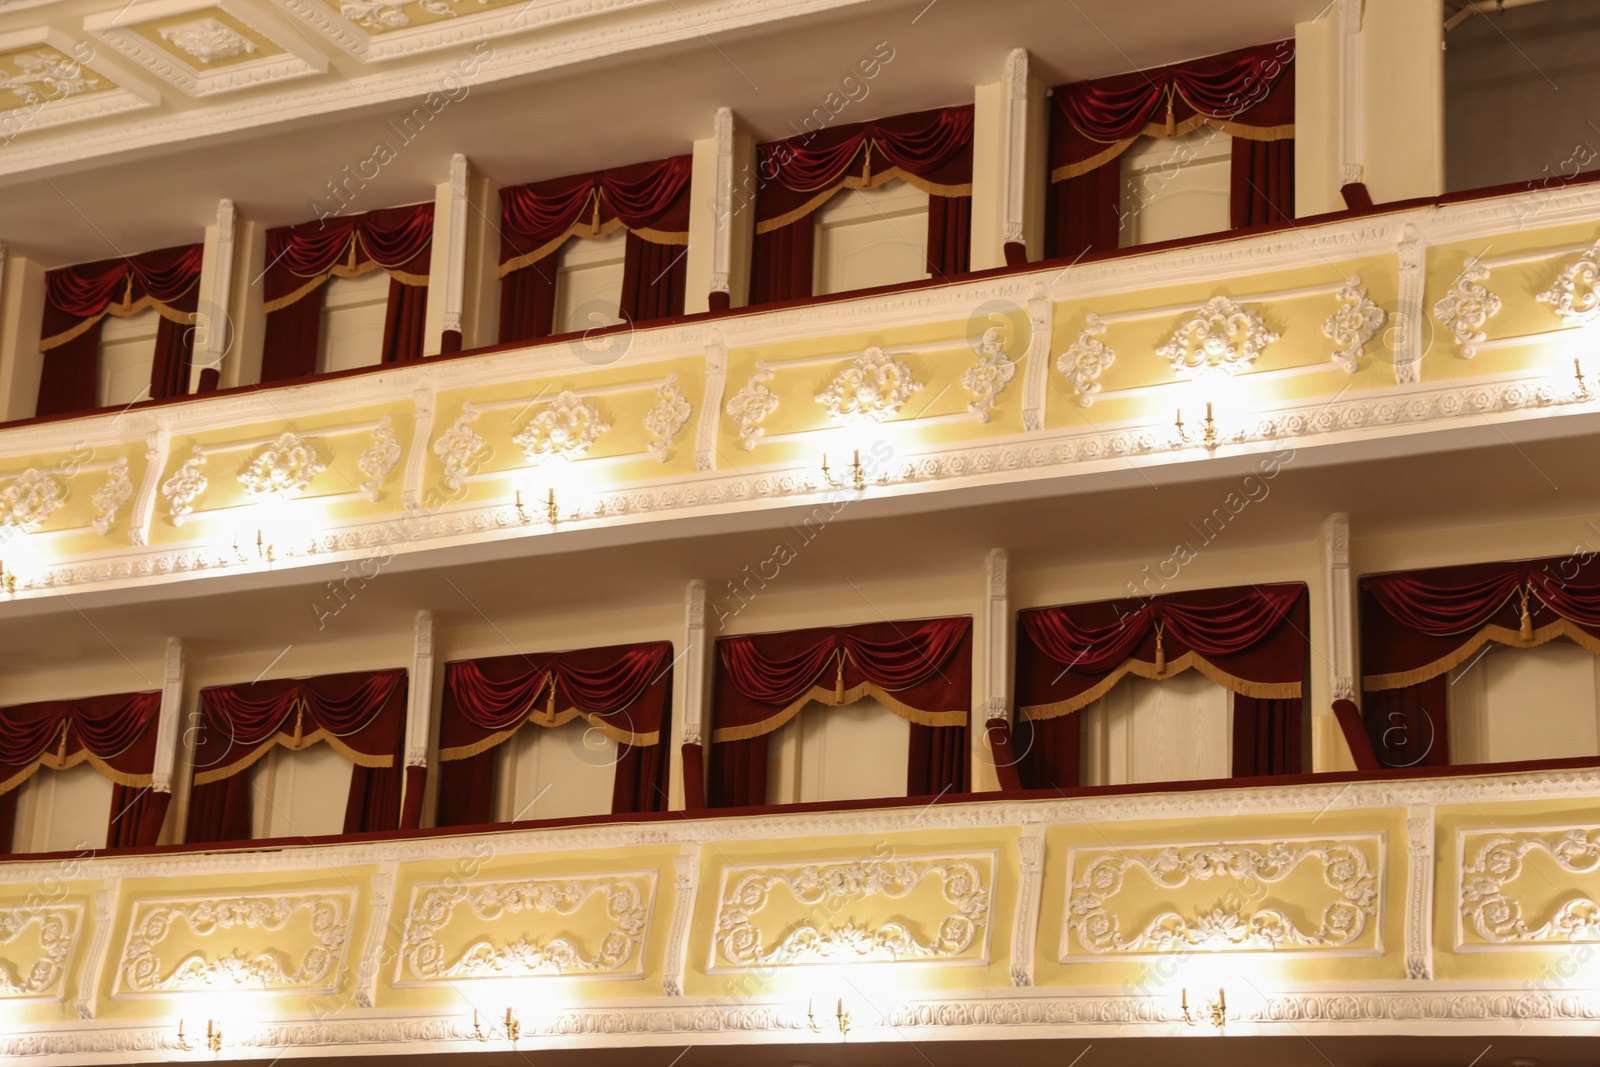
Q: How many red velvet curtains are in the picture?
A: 11